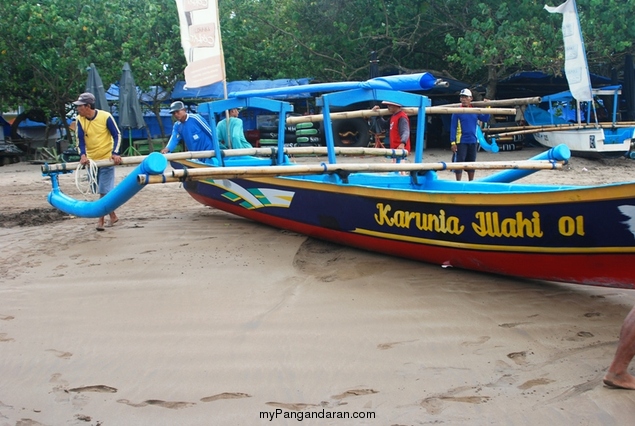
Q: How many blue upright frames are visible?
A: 2